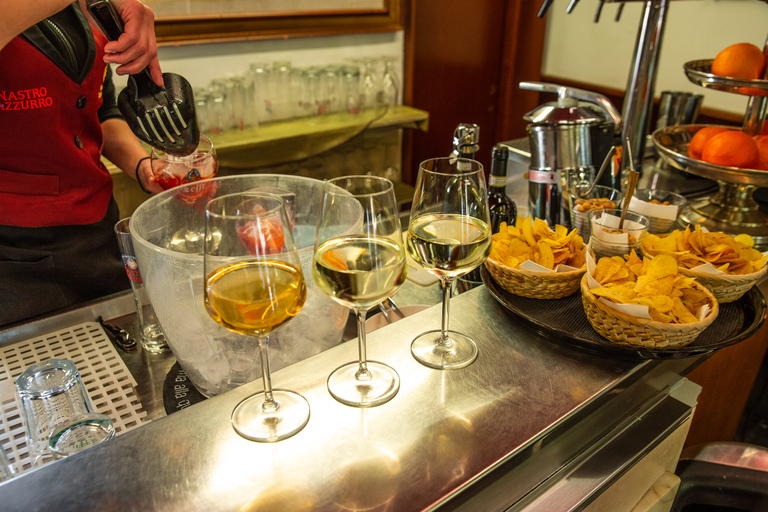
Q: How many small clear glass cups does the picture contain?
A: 3